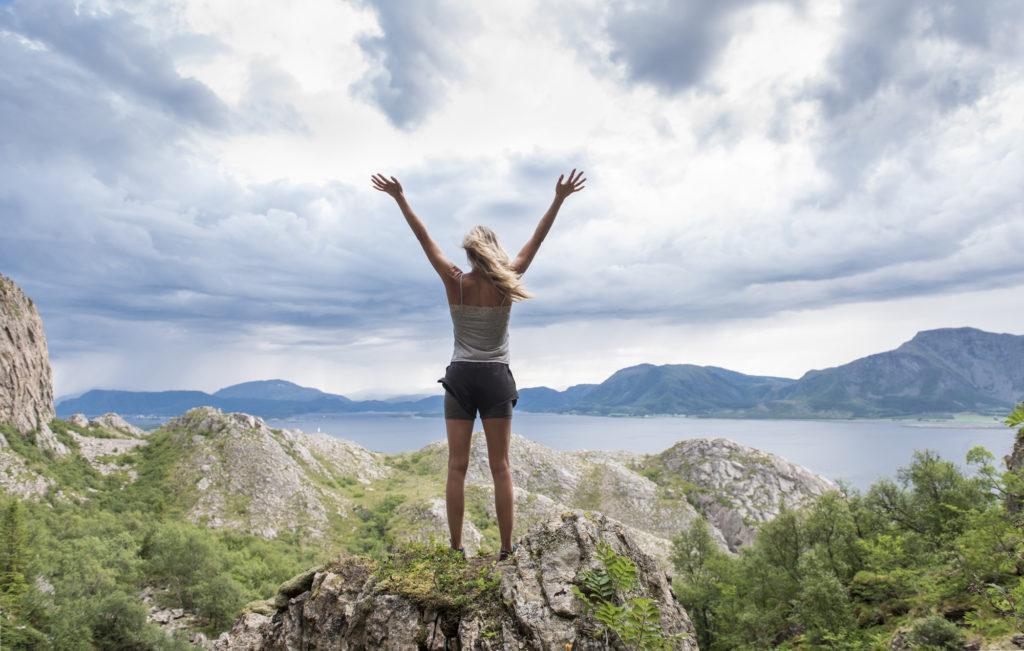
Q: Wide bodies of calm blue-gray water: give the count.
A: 1